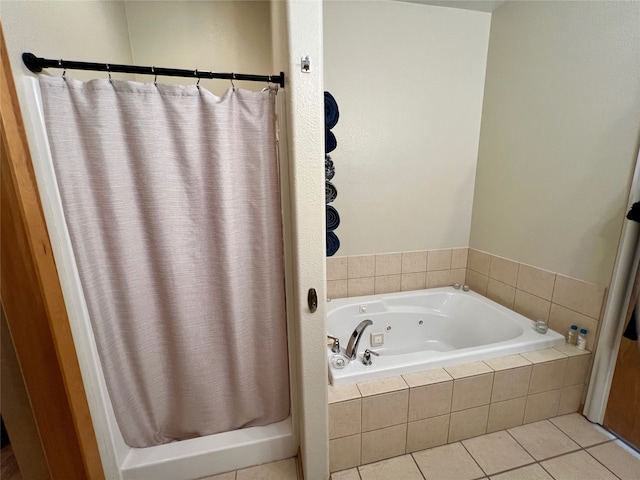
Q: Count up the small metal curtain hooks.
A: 6